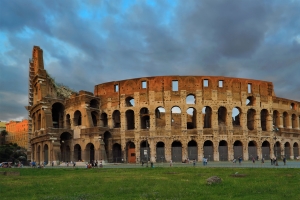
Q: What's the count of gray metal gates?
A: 12